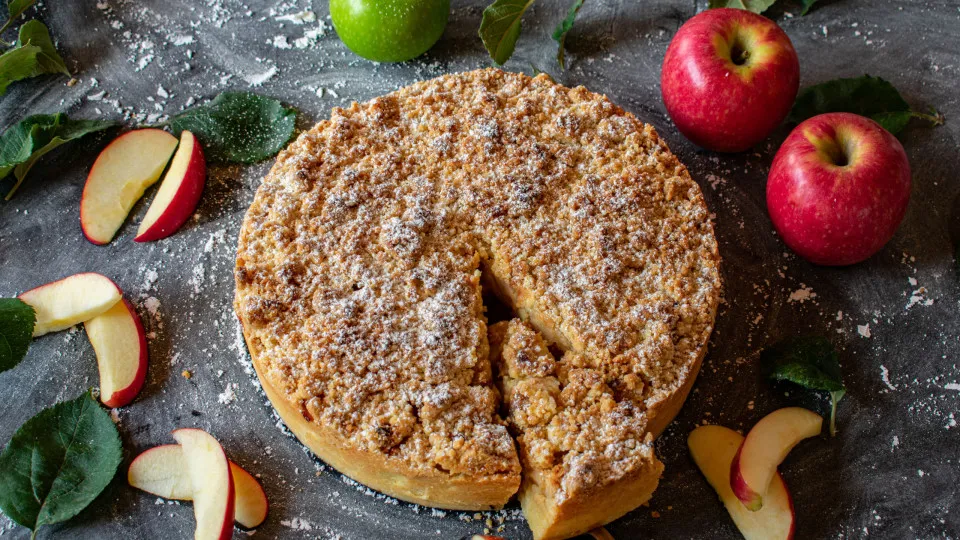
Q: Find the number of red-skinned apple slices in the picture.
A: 8